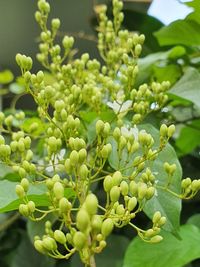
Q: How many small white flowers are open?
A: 3